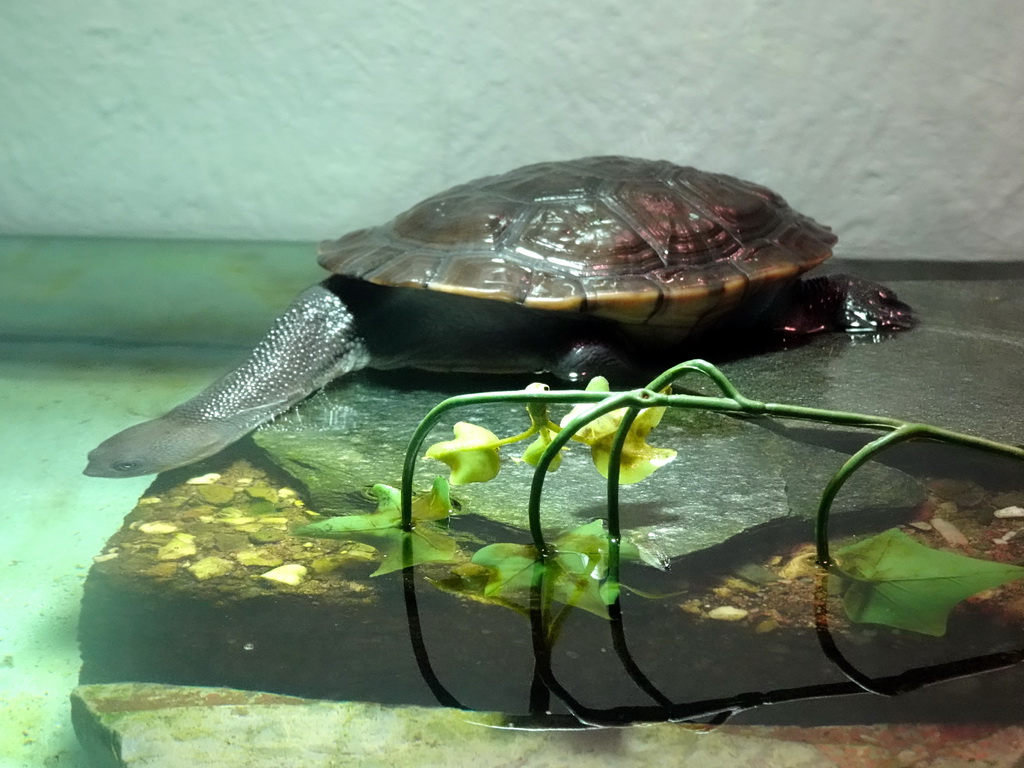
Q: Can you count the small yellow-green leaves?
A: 3